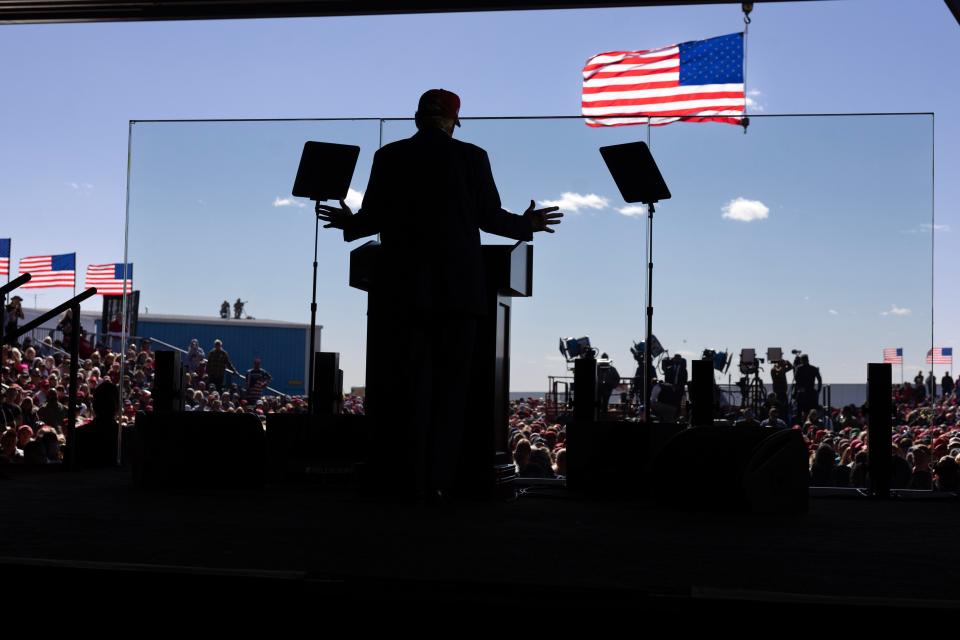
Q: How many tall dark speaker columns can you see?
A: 5